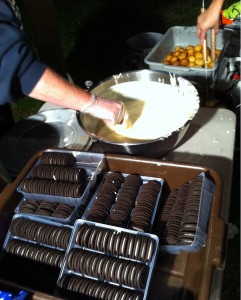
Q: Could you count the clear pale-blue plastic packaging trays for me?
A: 6